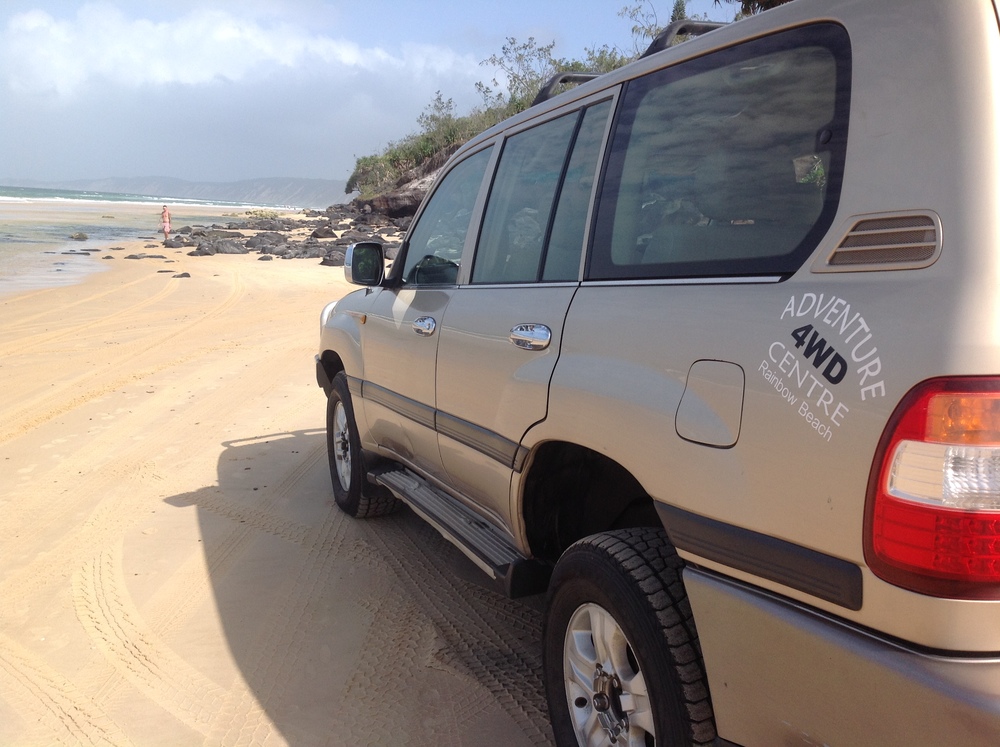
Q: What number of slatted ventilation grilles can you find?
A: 1